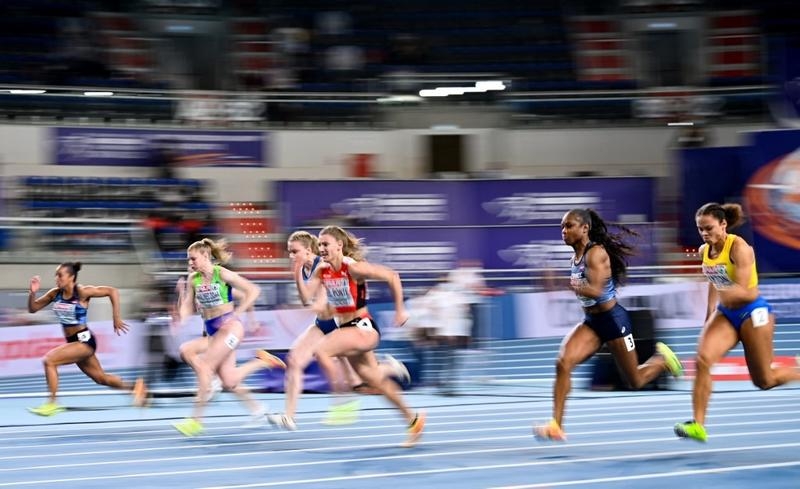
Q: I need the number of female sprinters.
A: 6